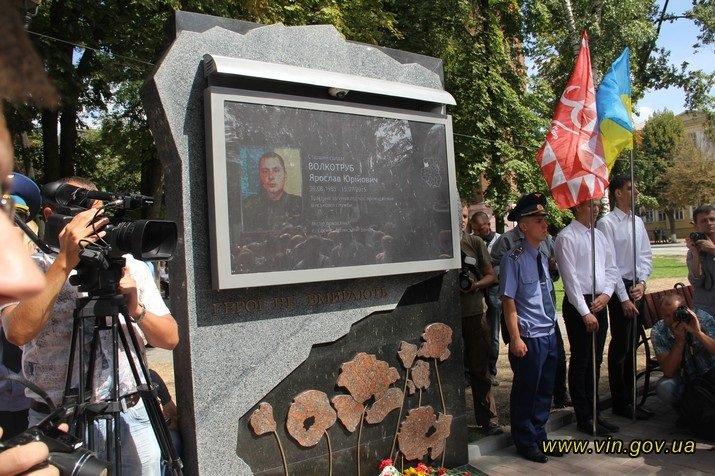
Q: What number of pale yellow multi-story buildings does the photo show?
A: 1